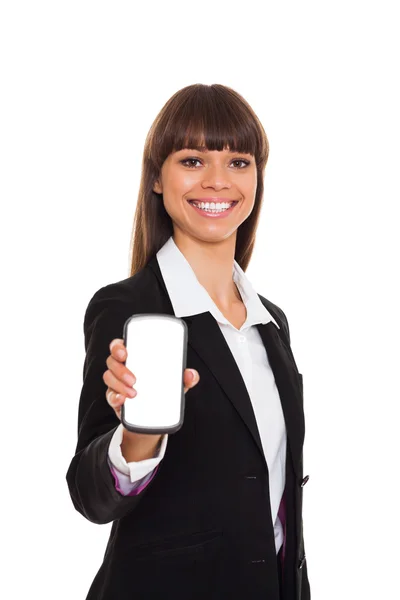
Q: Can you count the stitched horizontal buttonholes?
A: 2